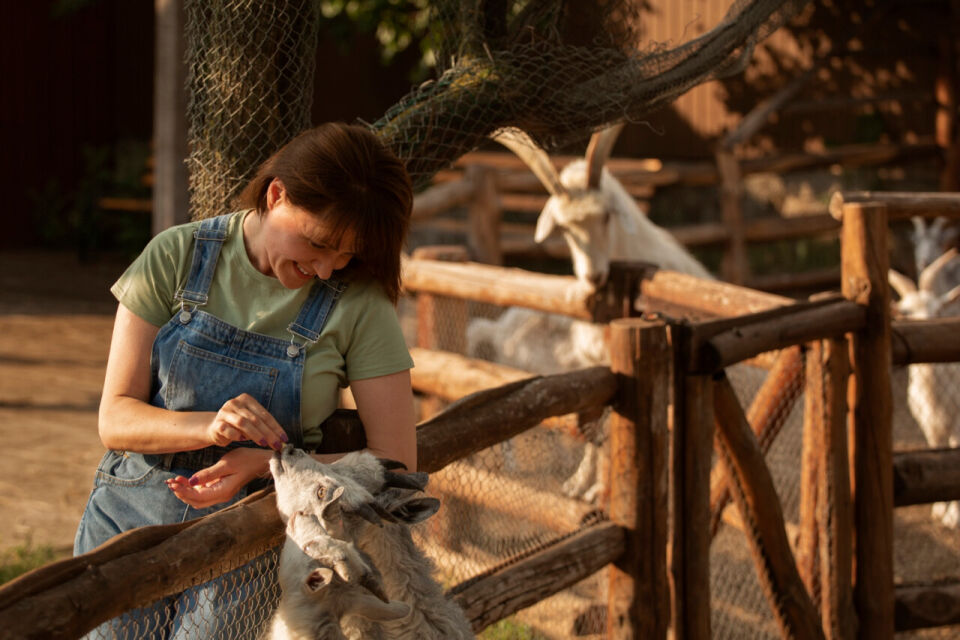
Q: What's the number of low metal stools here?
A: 0